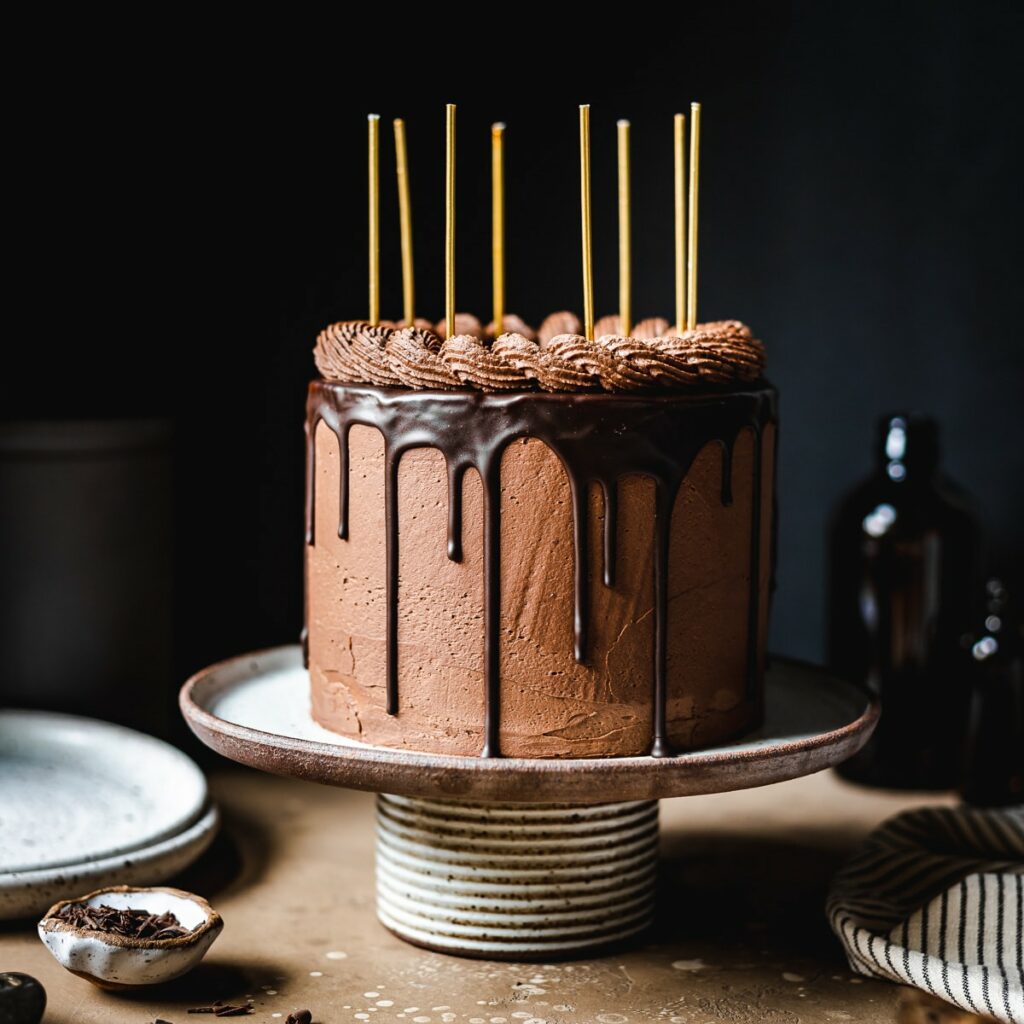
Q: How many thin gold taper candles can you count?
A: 8